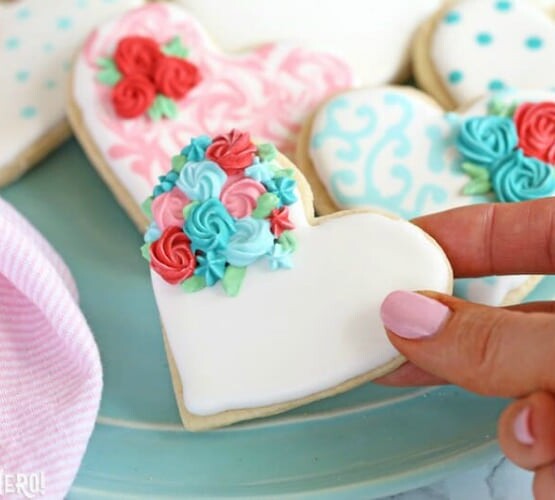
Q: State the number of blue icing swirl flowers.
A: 5